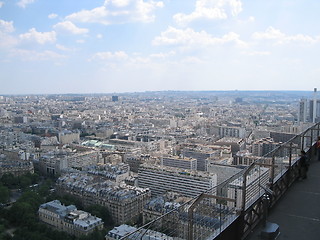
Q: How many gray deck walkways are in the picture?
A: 1